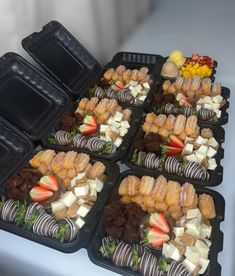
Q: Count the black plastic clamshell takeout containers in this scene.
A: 7